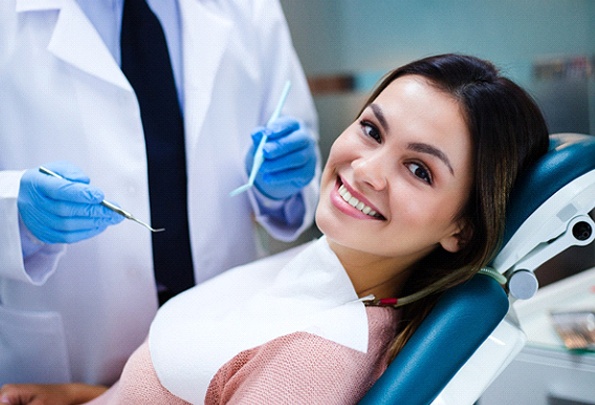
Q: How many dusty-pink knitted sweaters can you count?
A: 1